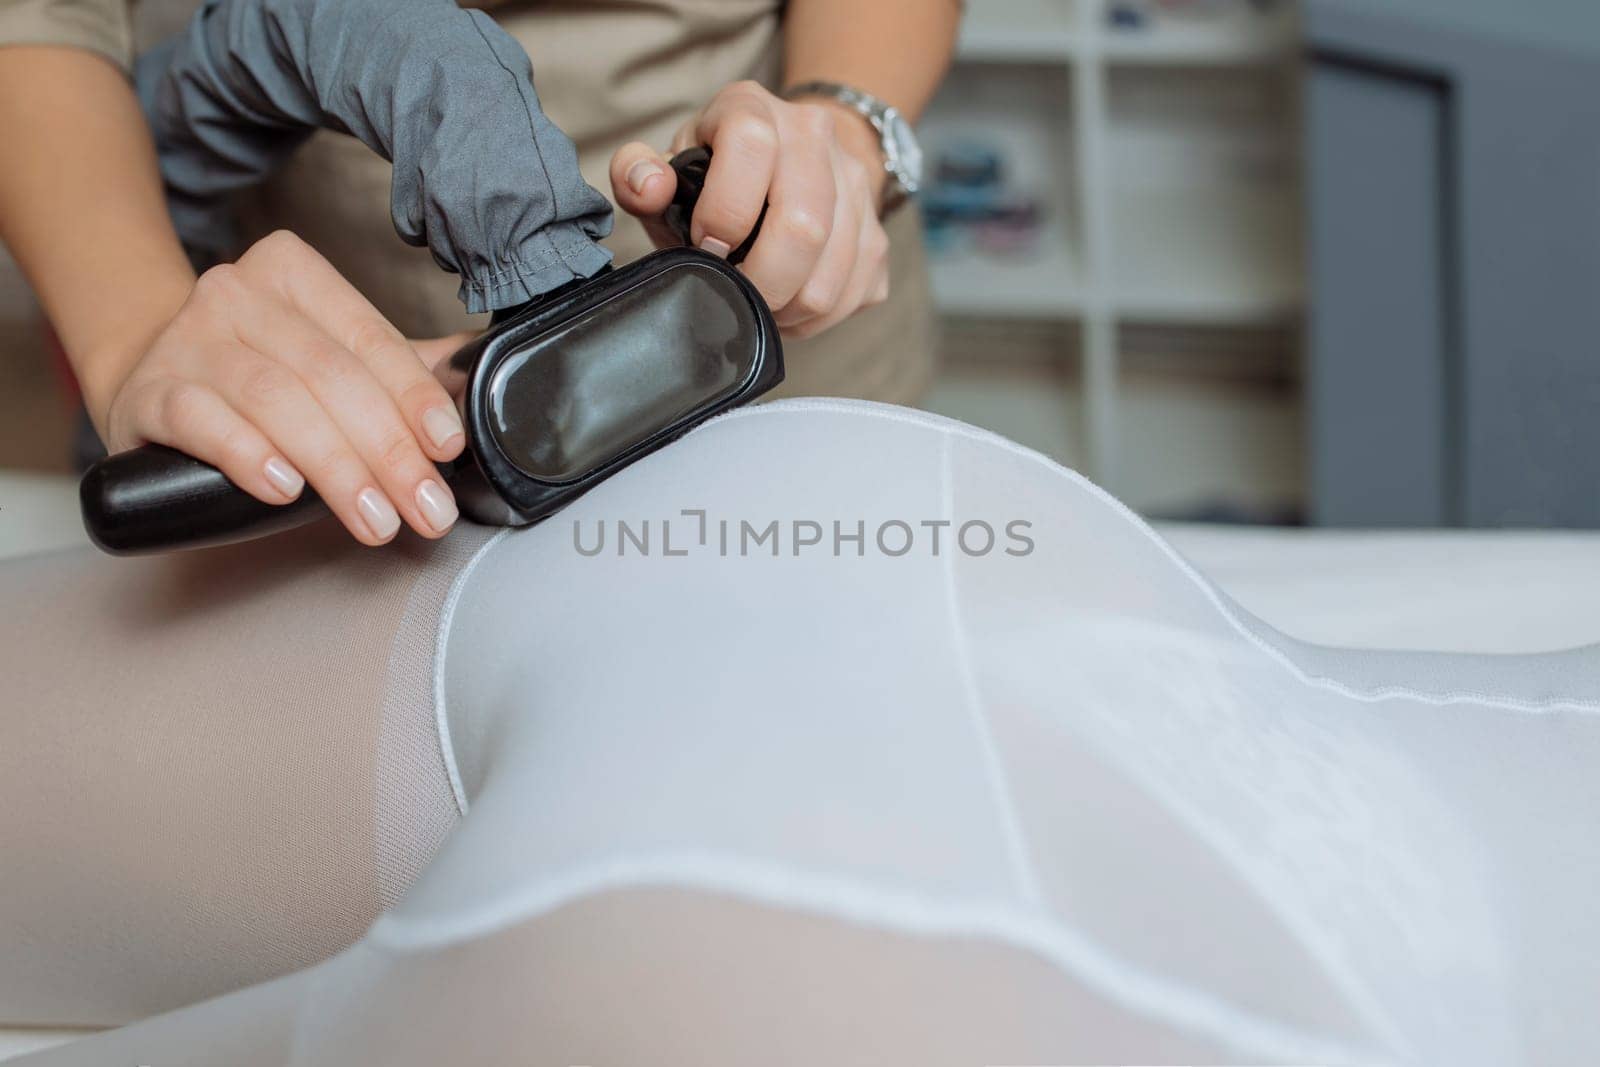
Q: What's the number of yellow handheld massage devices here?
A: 0